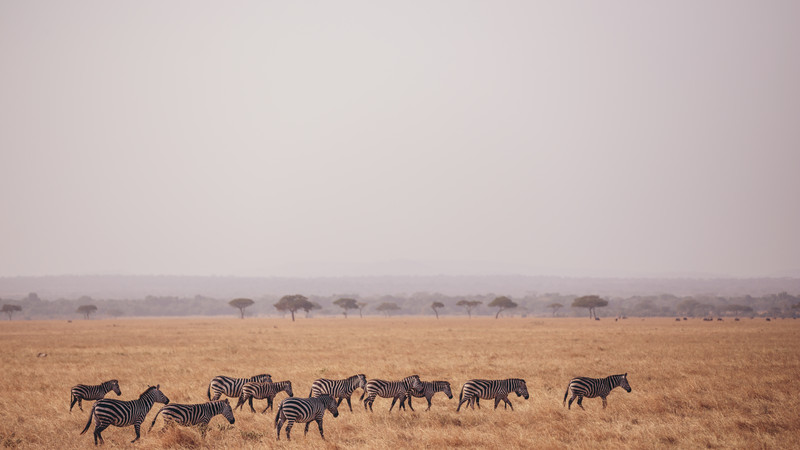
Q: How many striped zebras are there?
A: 11